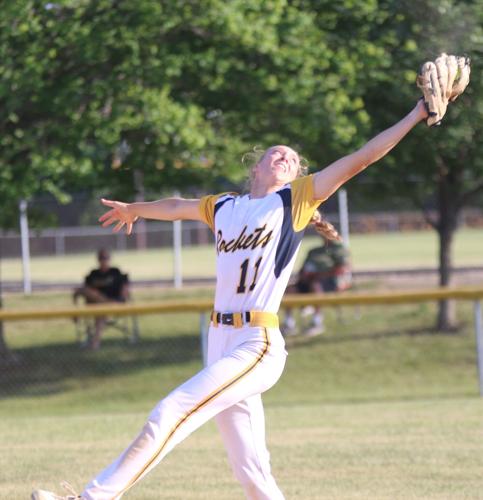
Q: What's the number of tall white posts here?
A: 3